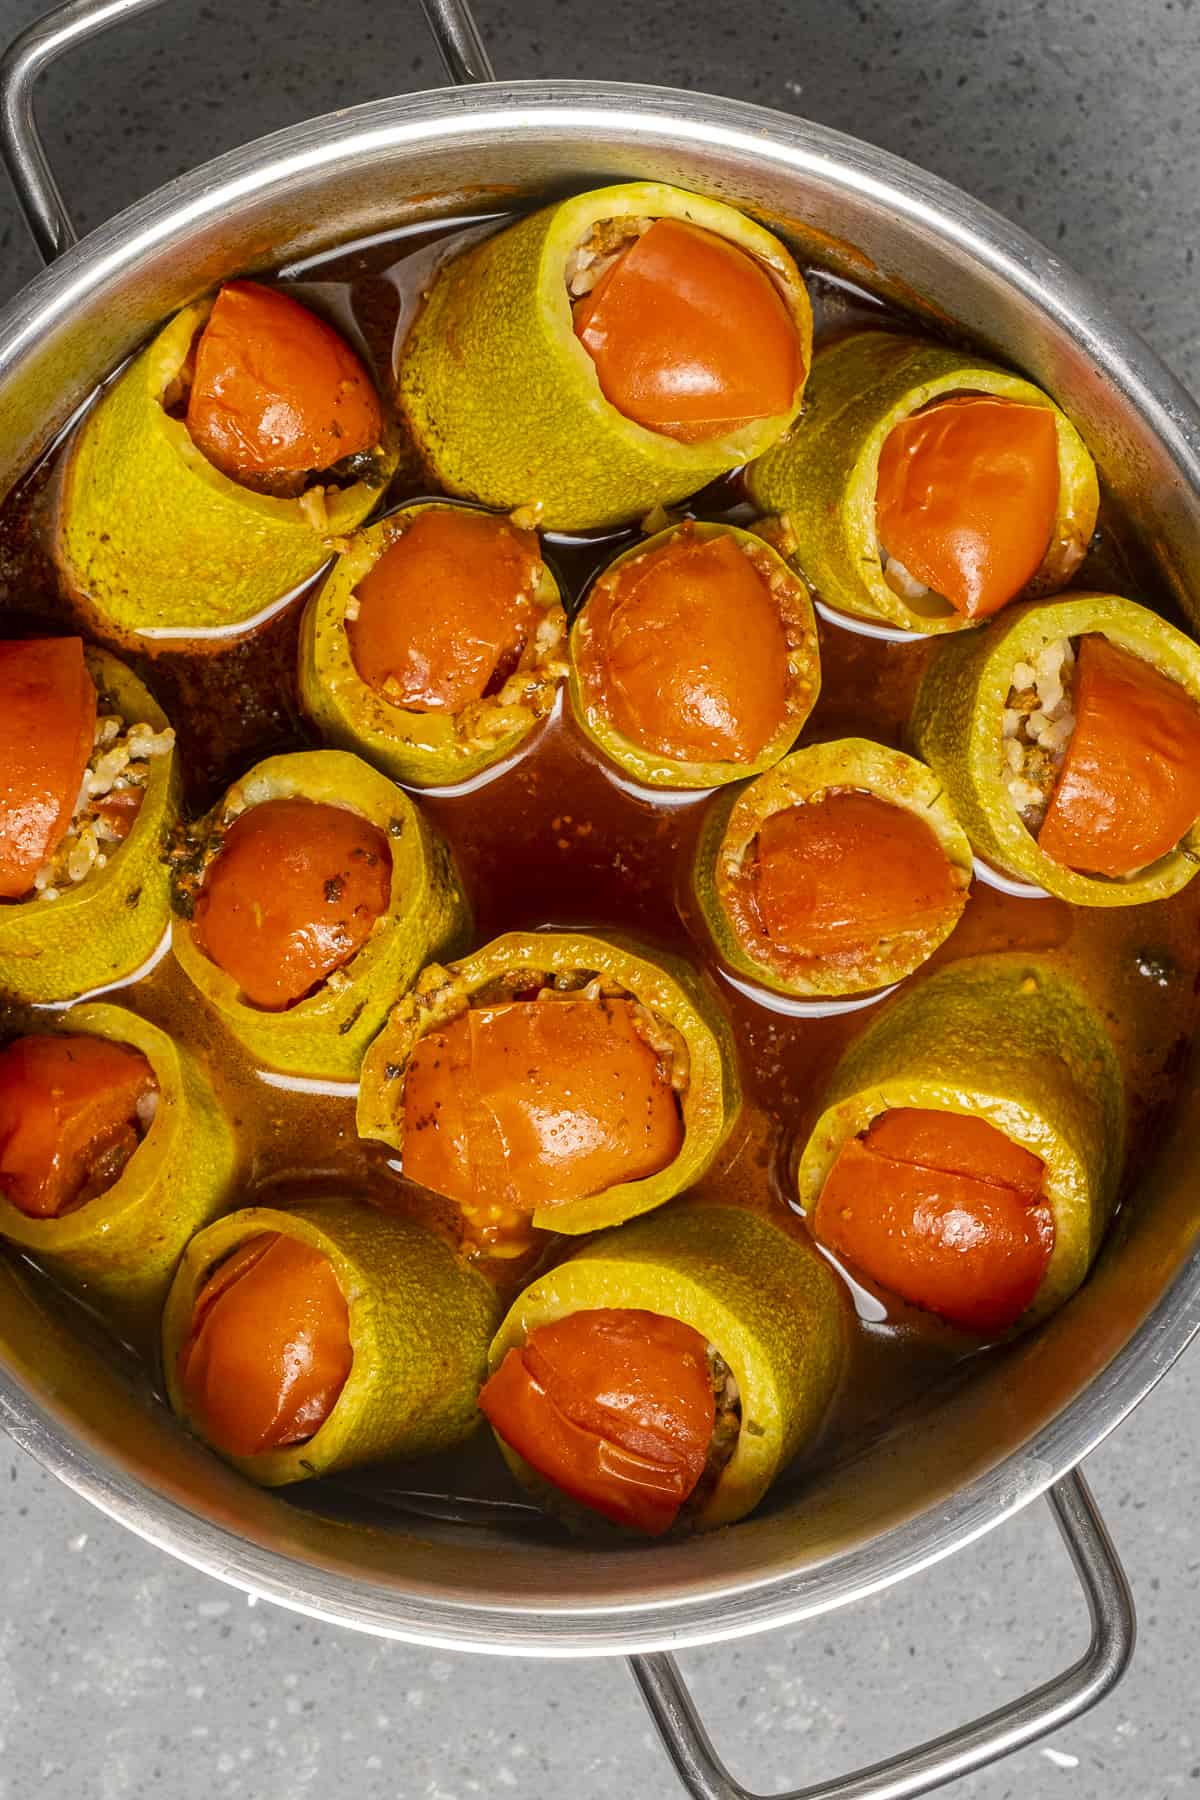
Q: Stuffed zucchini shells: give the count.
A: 14